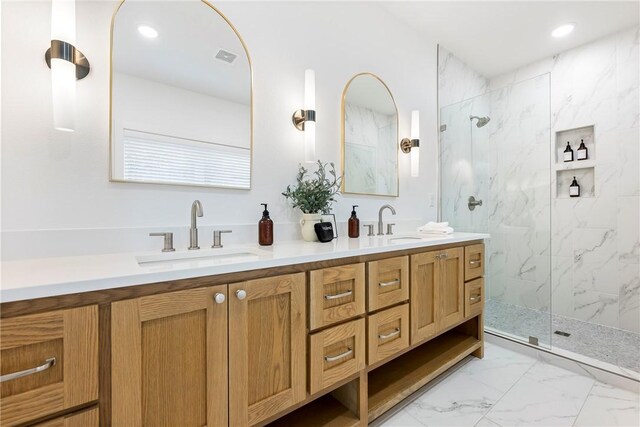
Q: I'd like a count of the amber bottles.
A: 2